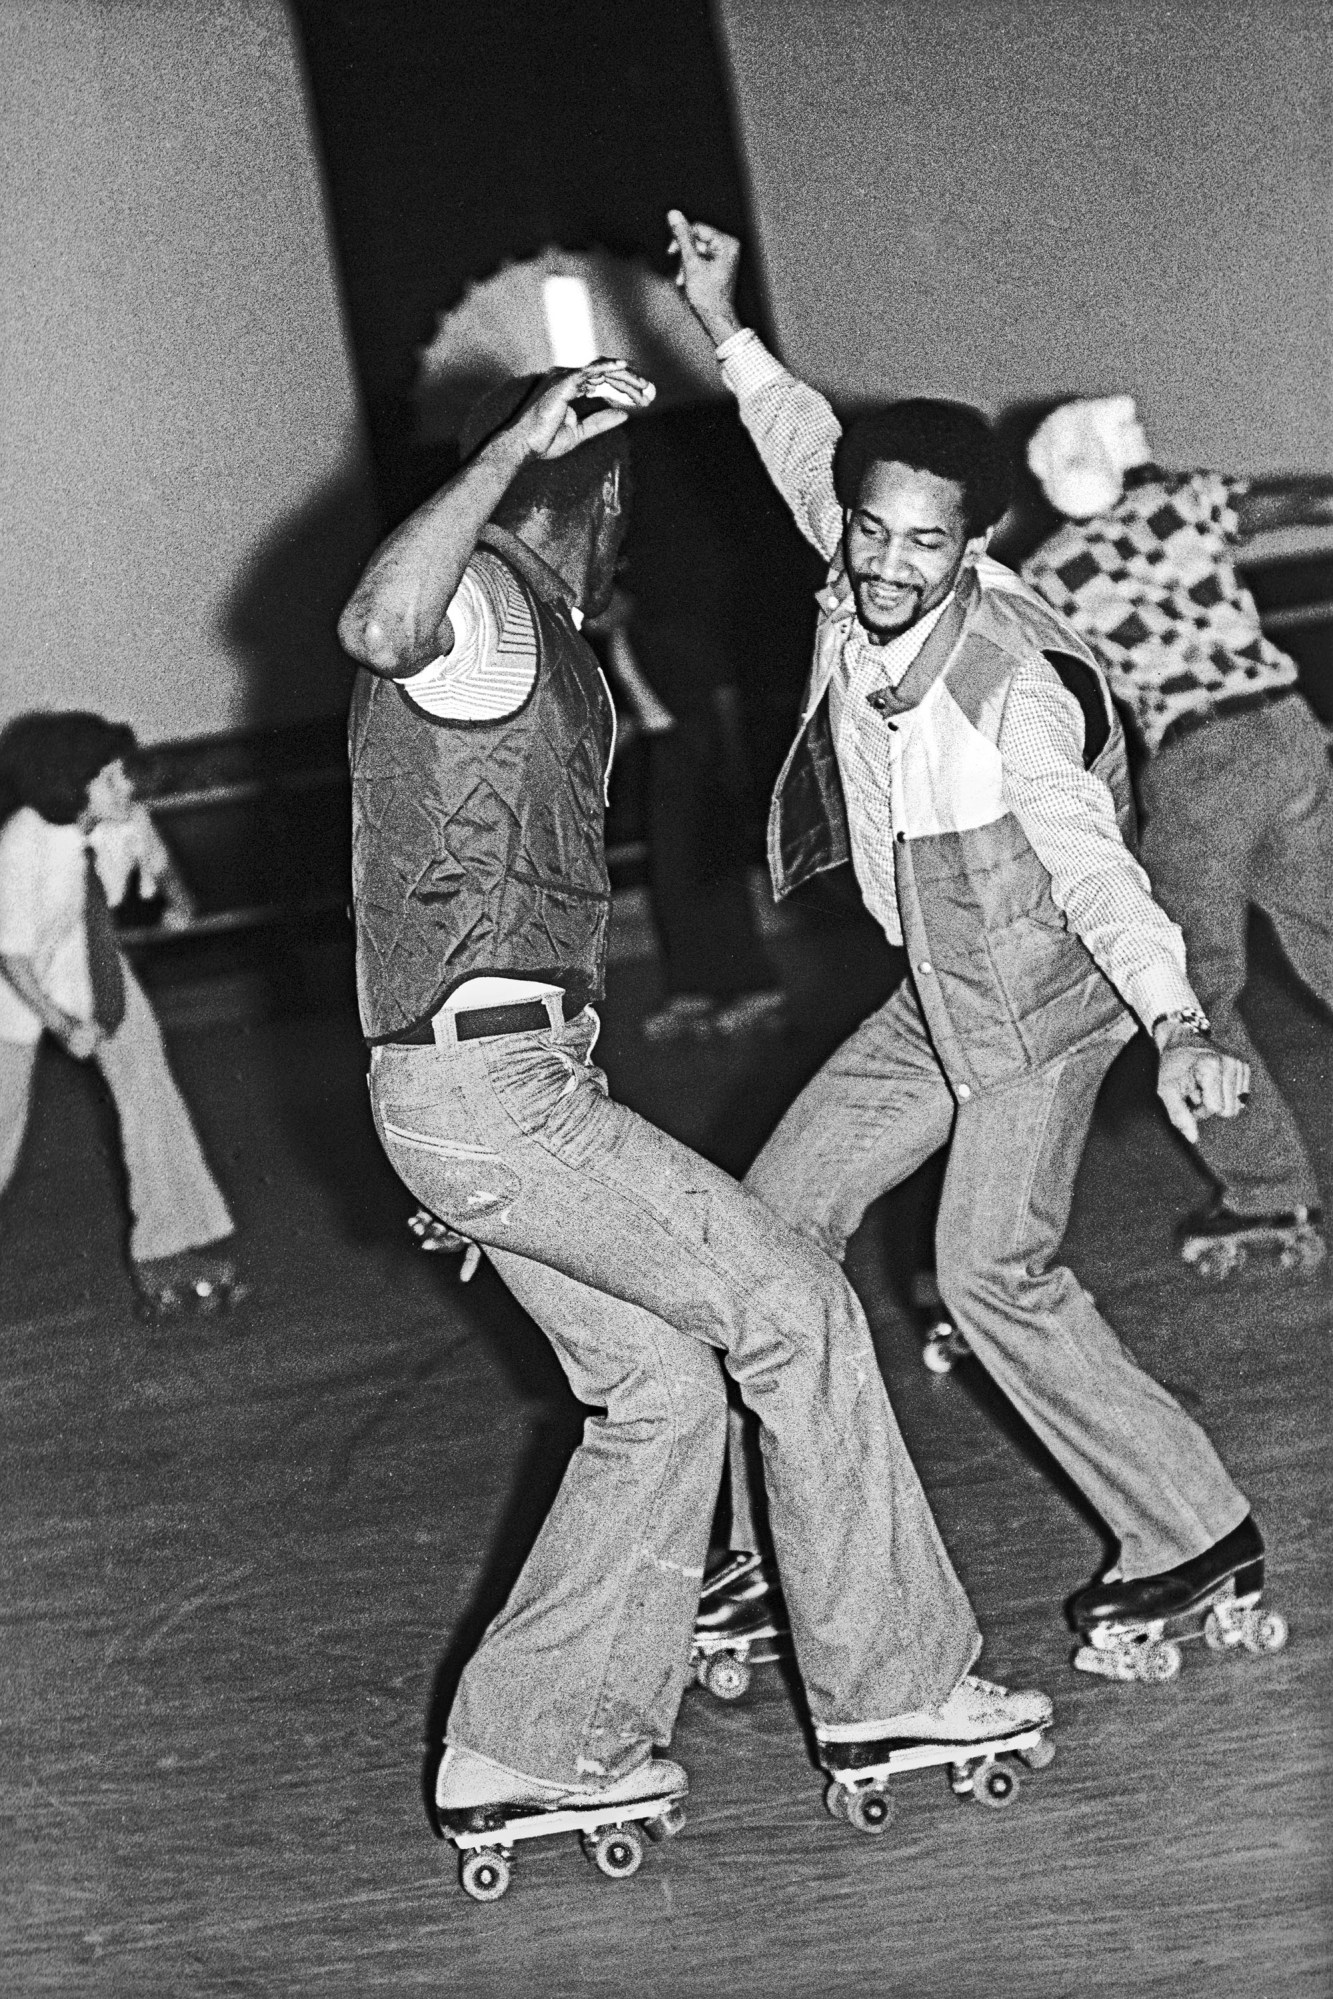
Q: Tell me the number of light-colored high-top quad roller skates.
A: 2